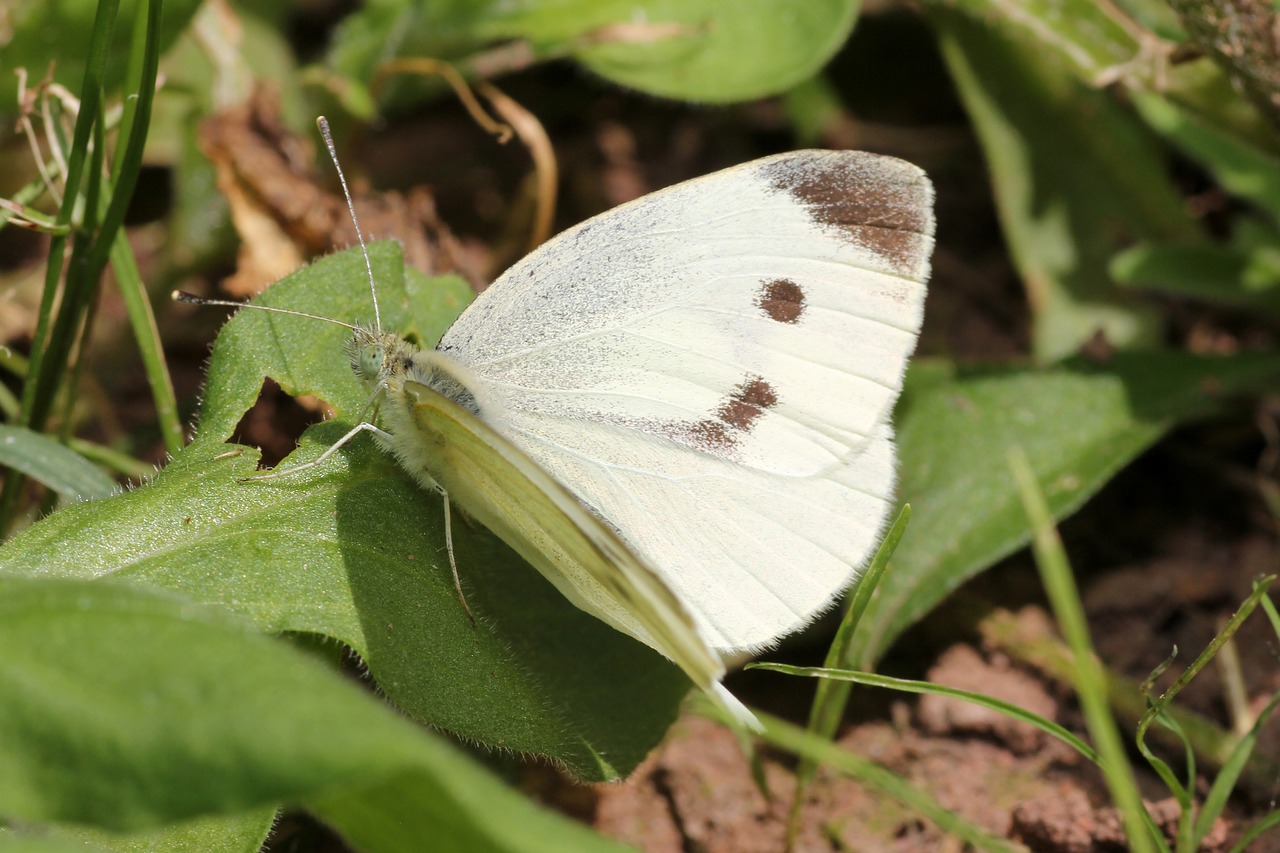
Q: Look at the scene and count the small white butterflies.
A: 1